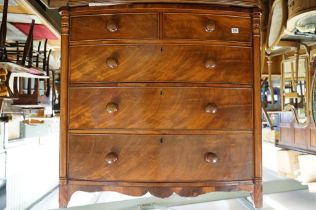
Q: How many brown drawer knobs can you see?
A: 8